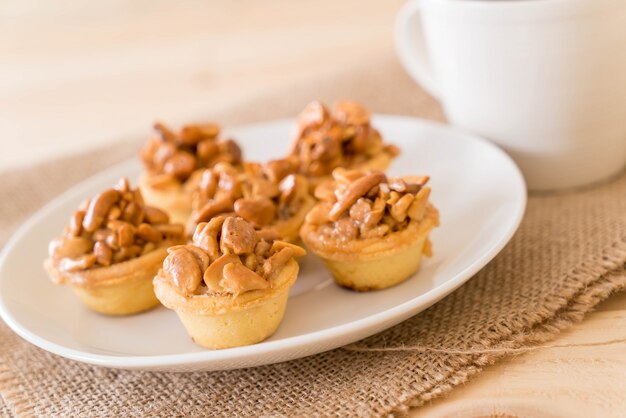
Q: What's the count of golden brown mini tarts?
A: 6